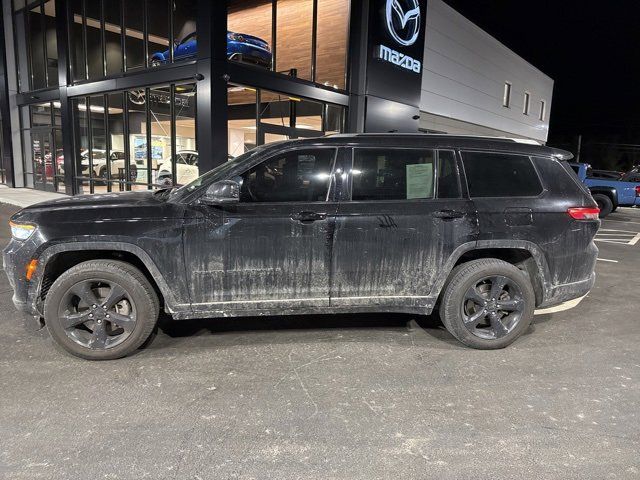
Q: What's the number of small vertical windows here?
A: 3